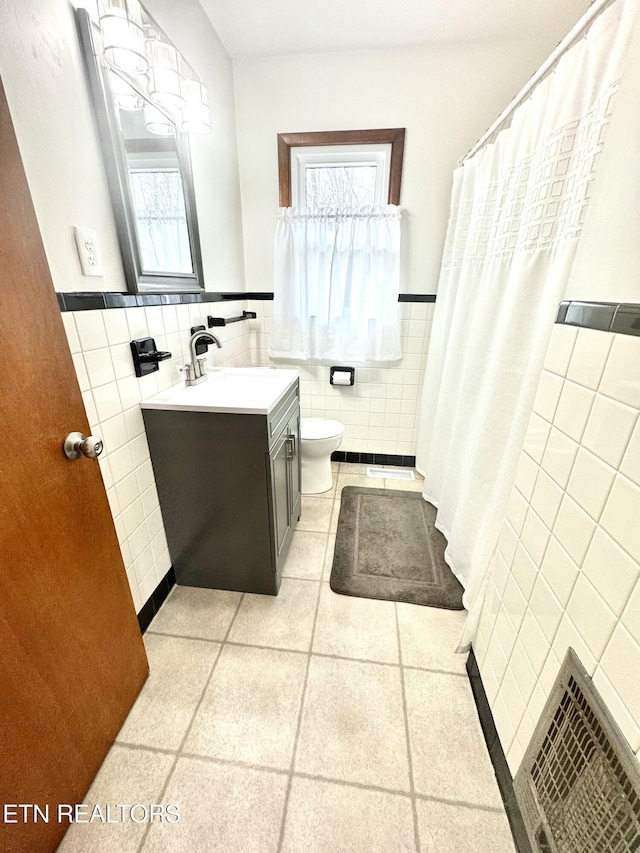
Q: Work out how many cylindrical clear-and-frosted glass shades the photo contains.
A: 3